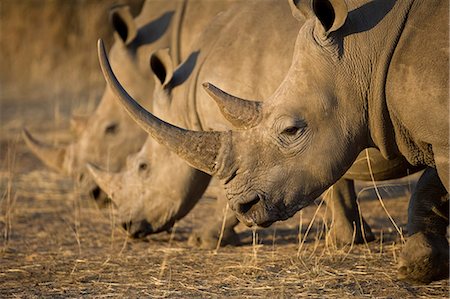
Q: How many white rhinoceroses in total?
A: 3